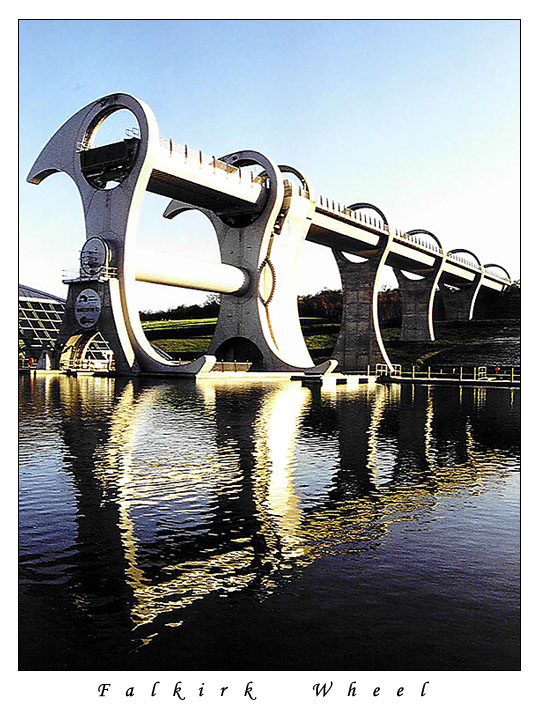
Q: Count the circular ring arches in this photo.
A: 7